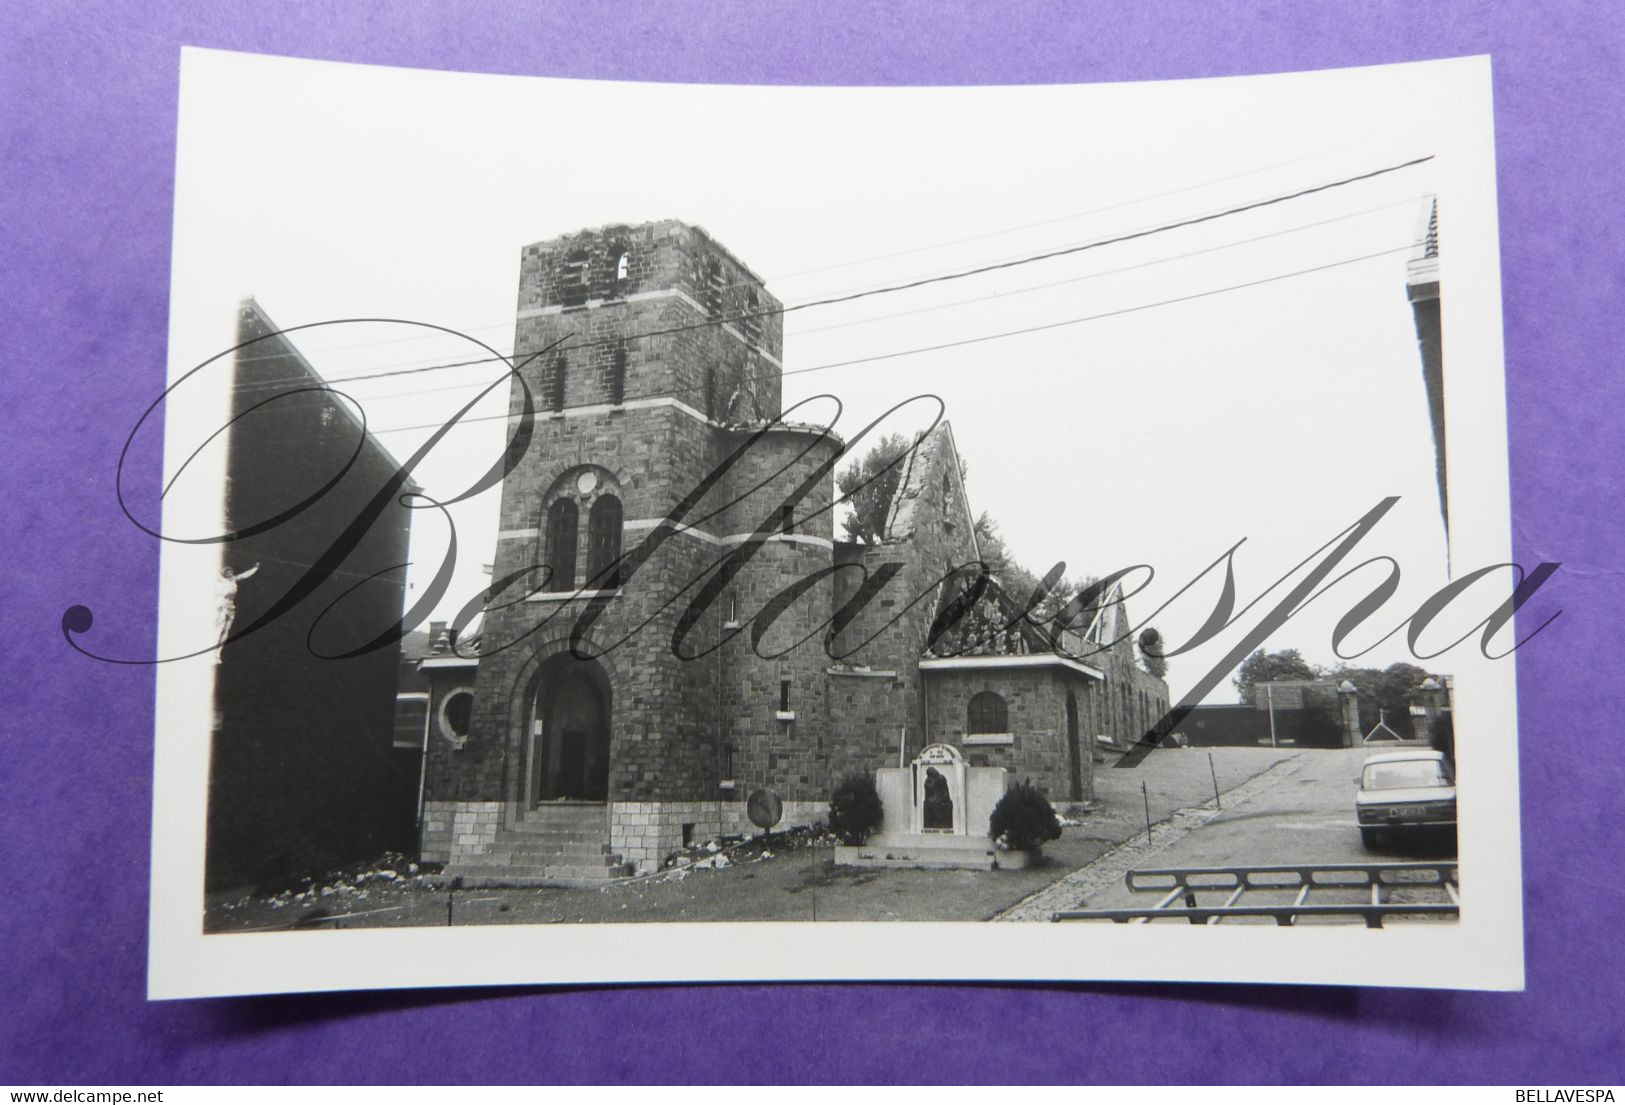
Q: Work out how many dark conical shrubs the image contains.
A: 2